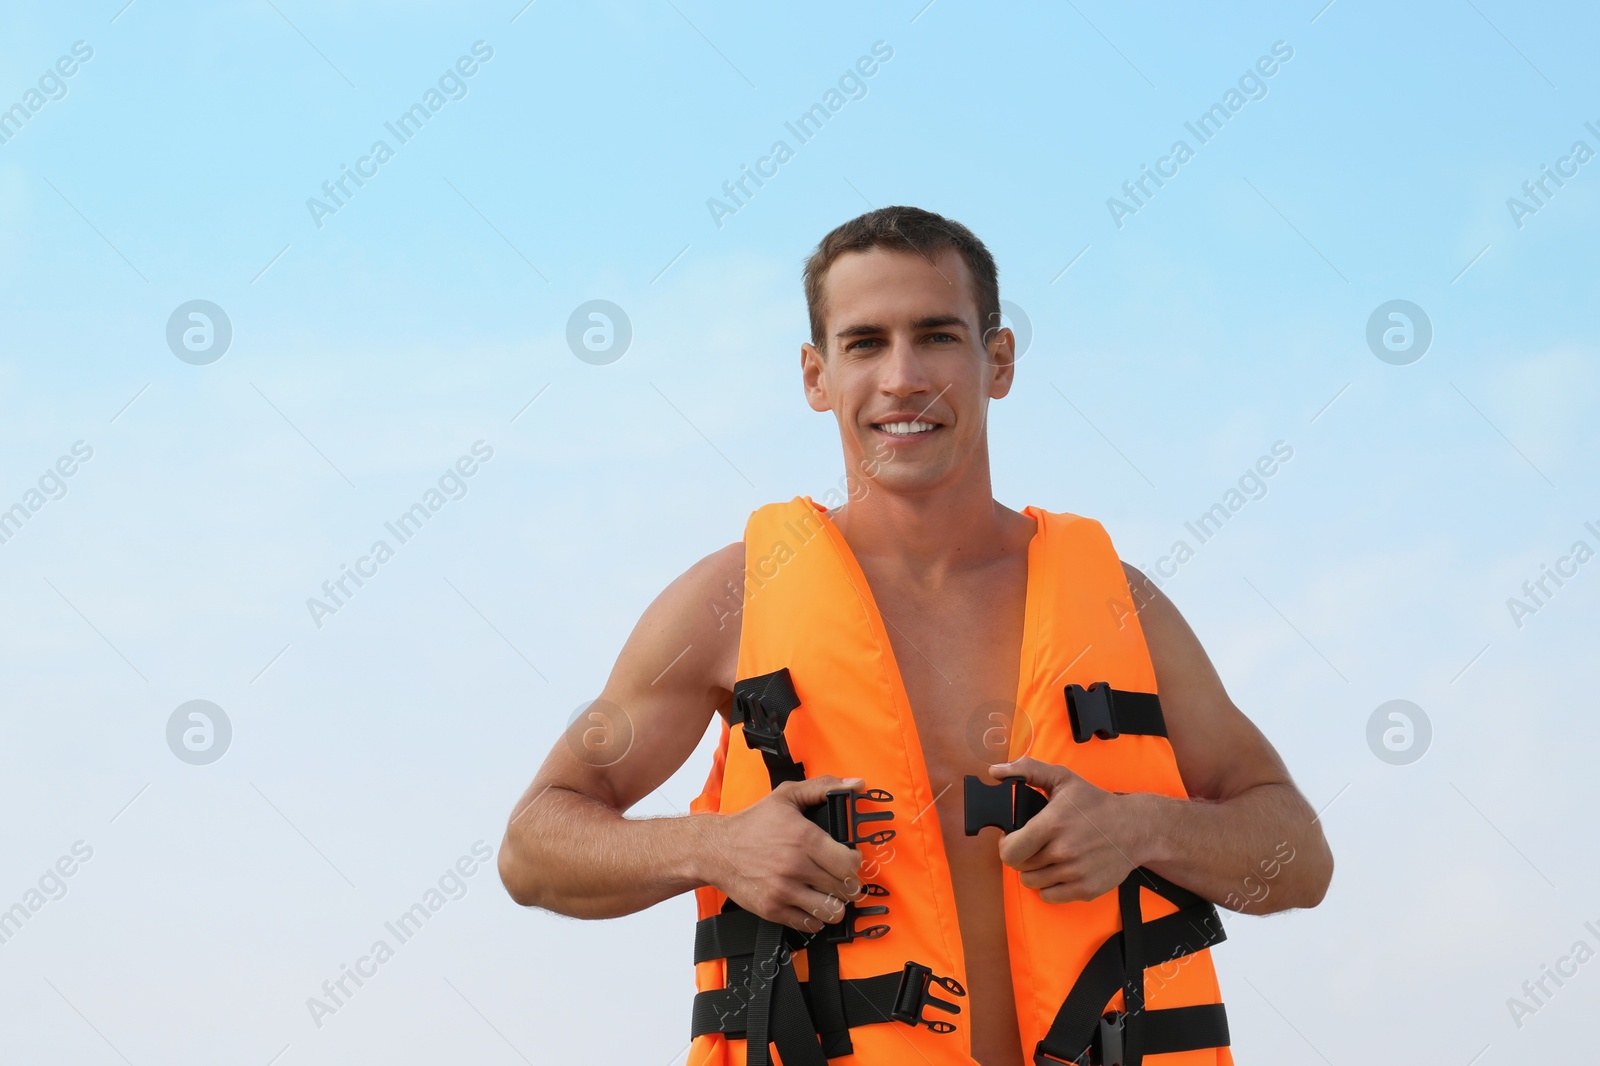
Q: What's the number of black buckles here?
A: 8